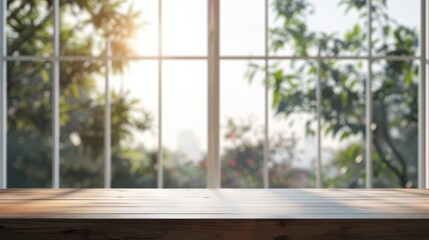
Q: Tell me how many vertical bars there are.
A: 9